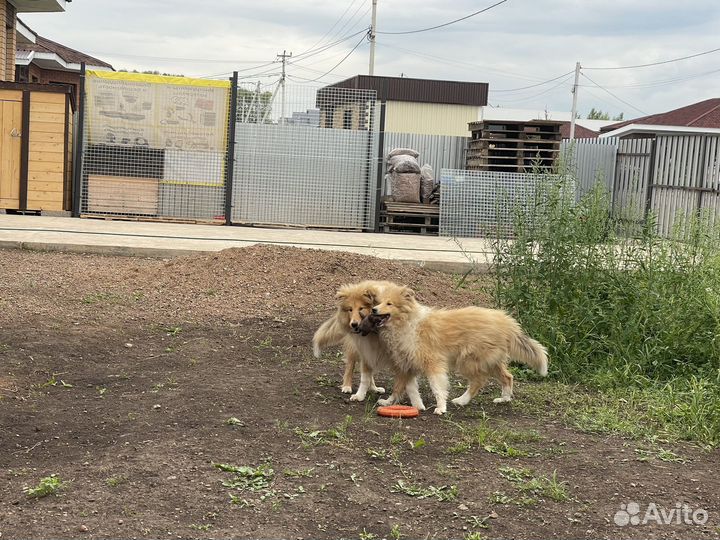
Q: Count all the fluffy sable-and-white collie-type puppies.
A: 2